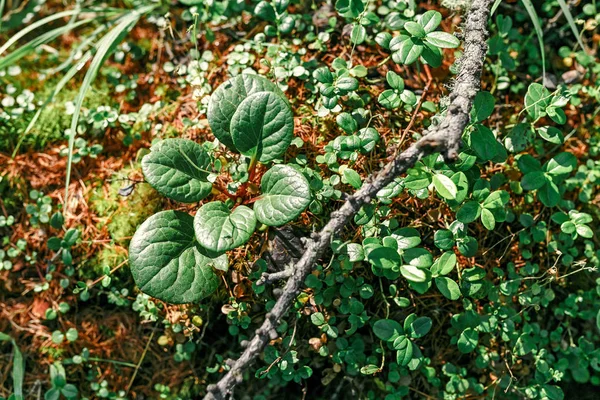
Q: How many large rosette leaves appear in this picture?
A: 6